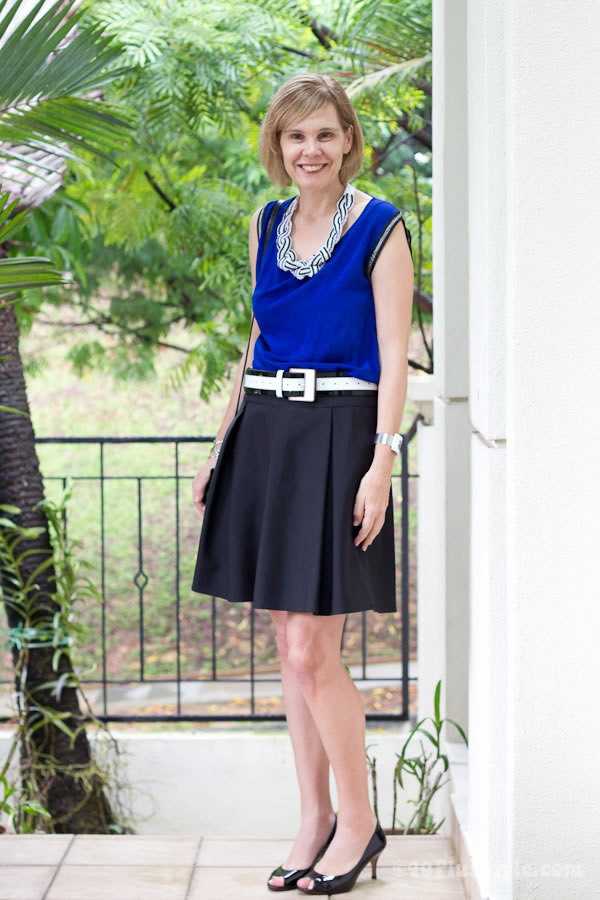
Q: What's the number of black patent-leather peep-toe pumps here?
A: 2